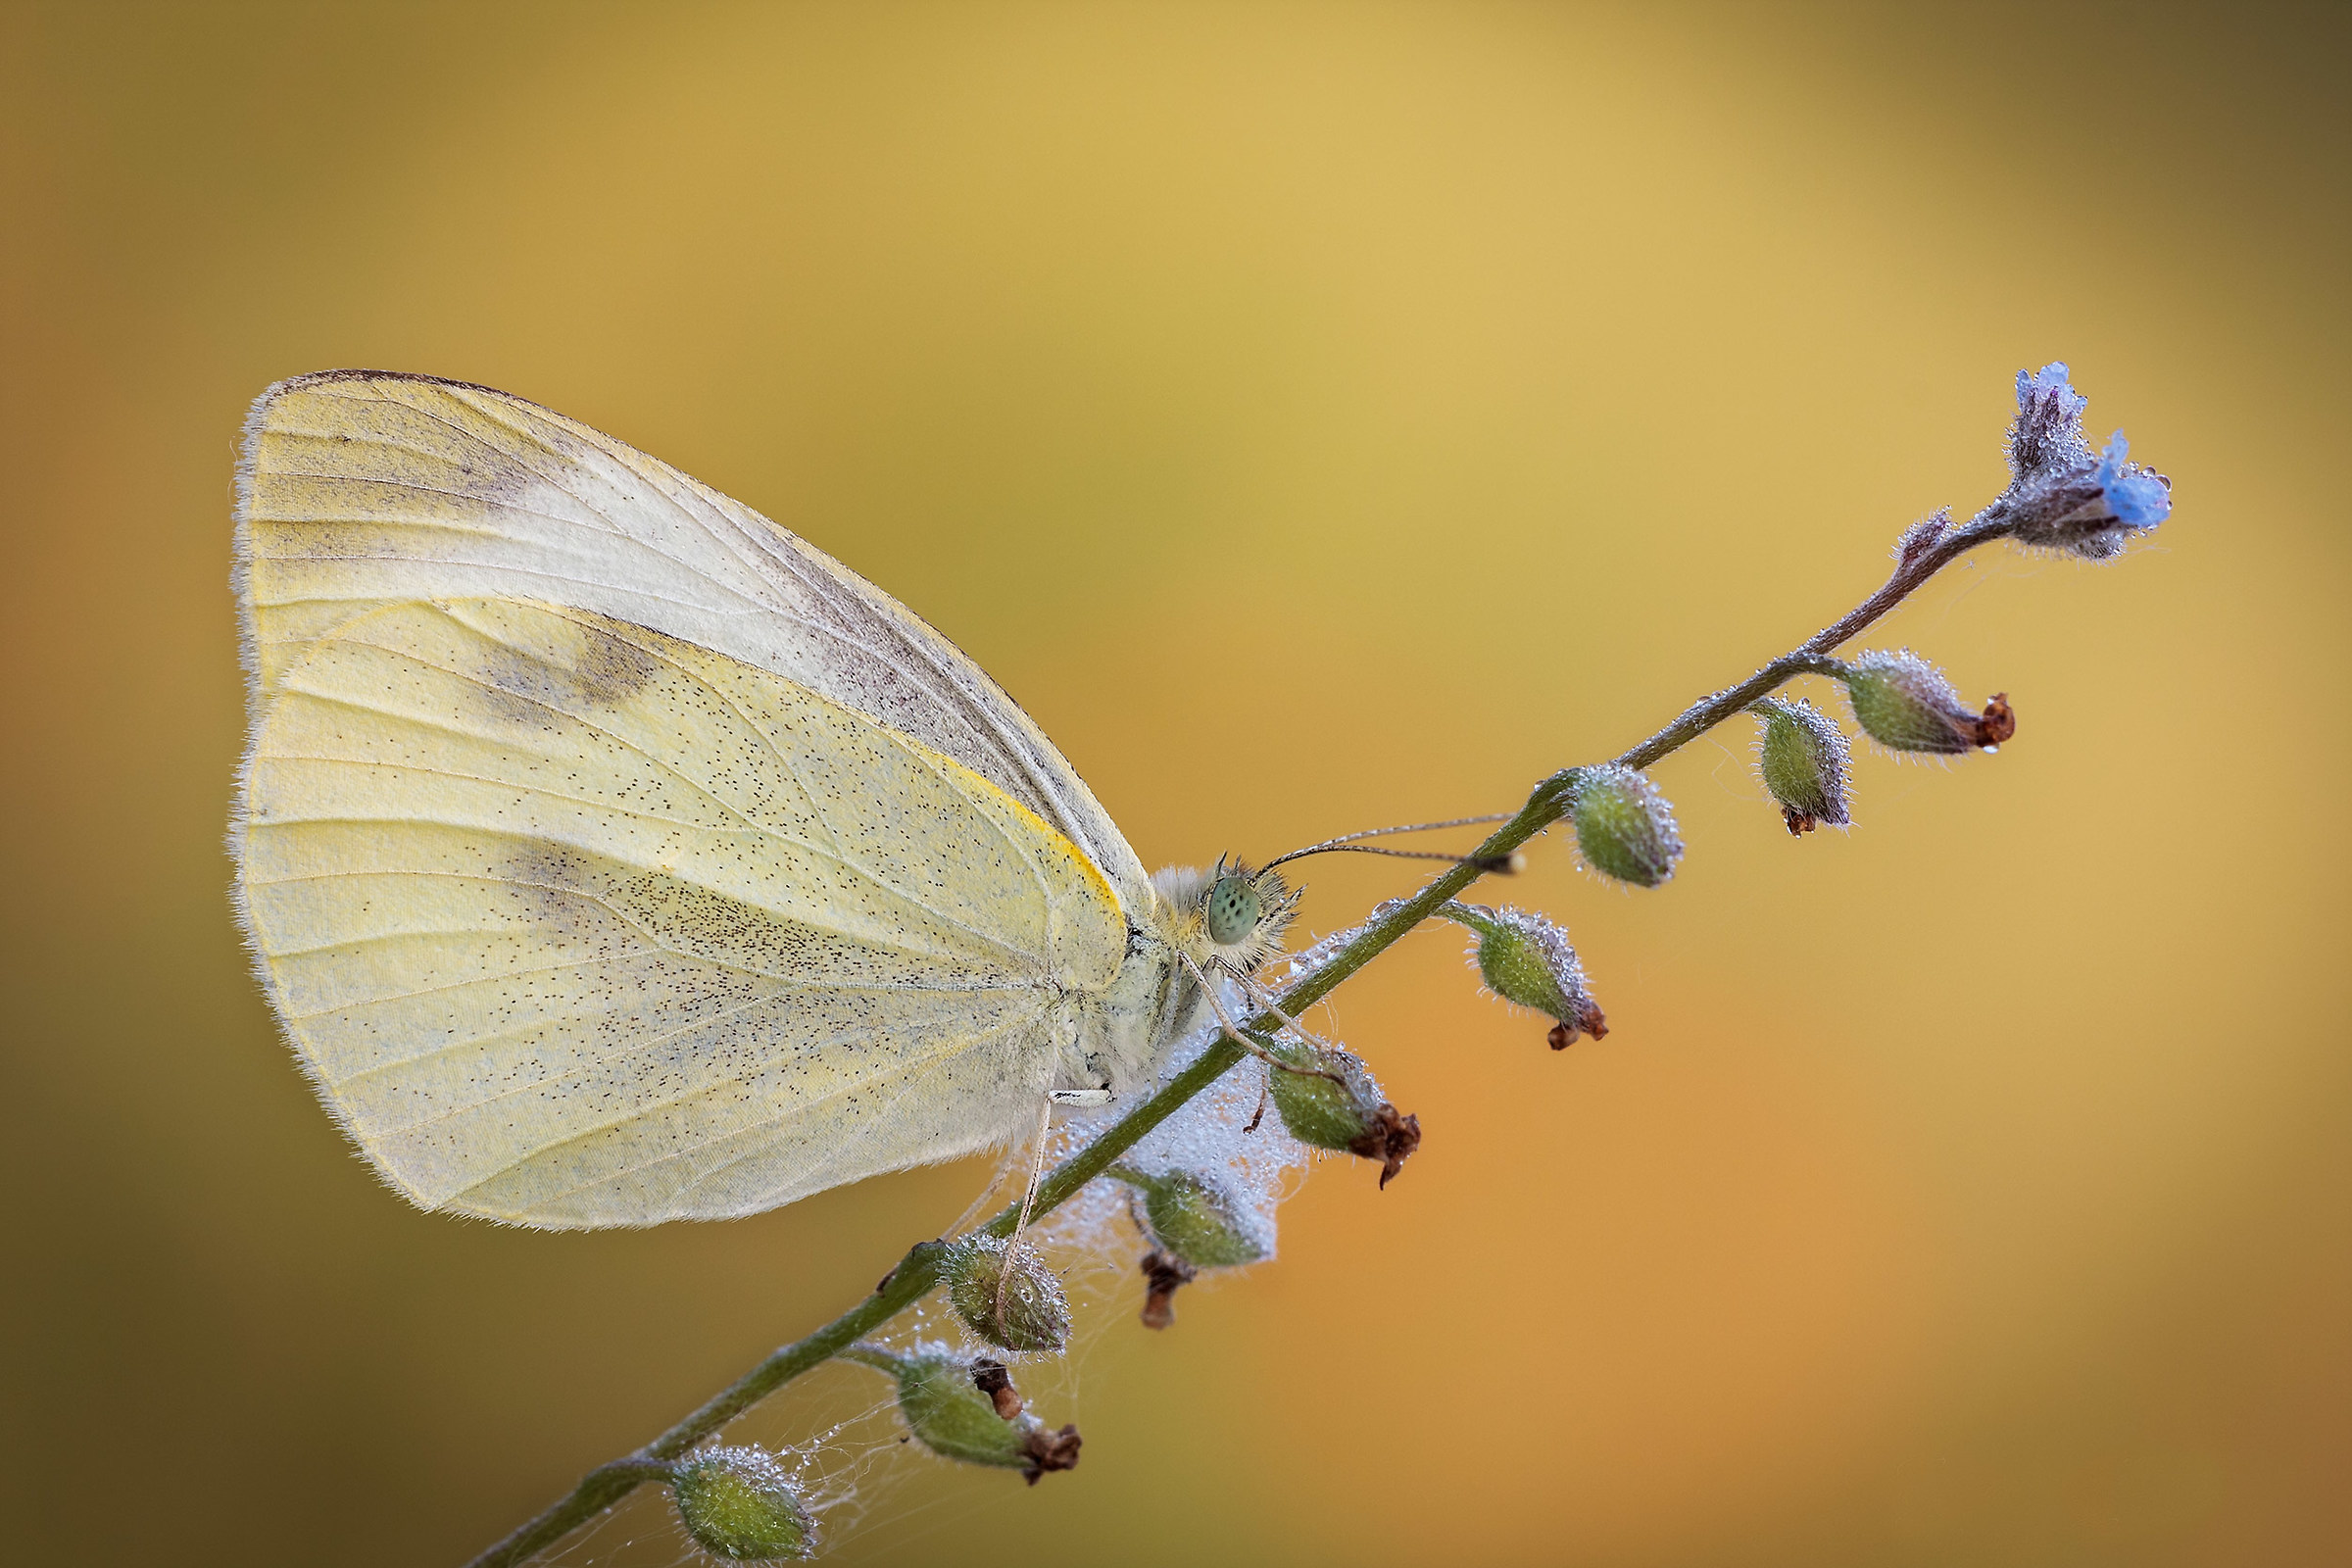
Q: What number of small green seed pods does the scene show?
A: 9